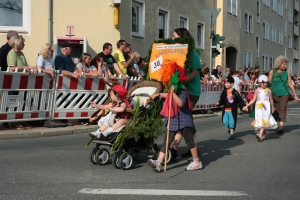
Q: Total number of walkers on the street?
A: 5